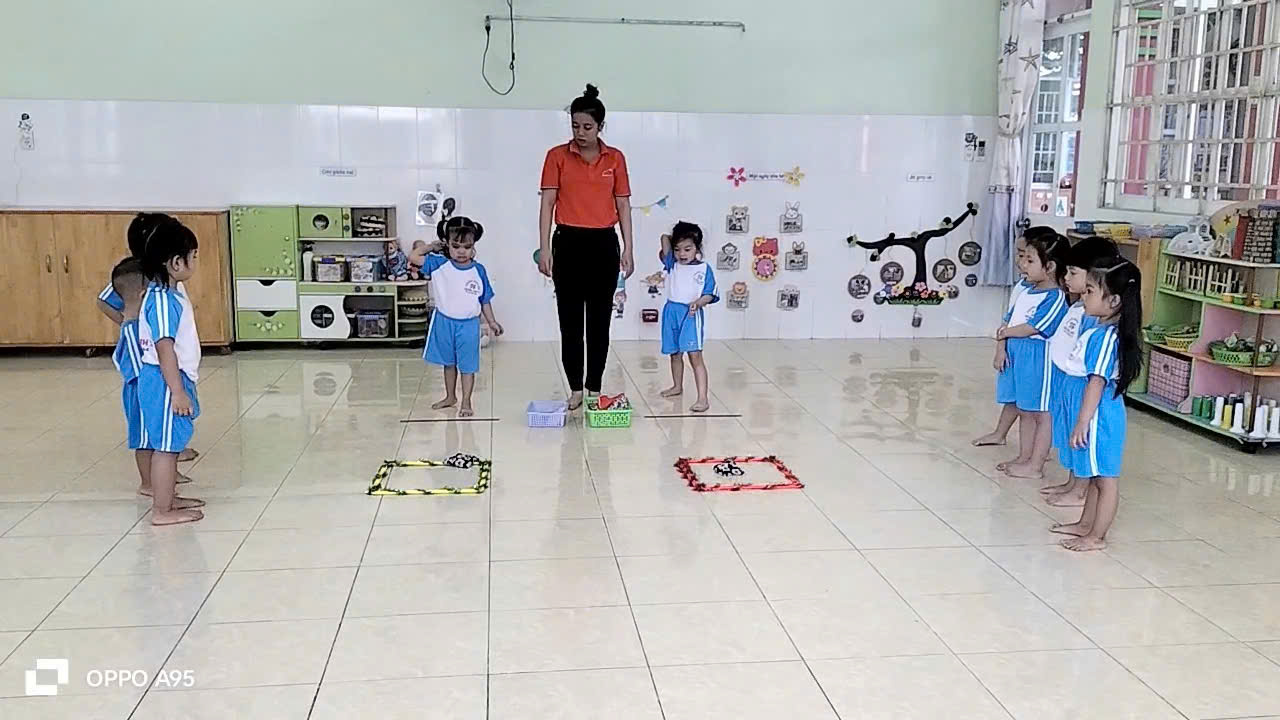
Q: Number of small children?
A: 9